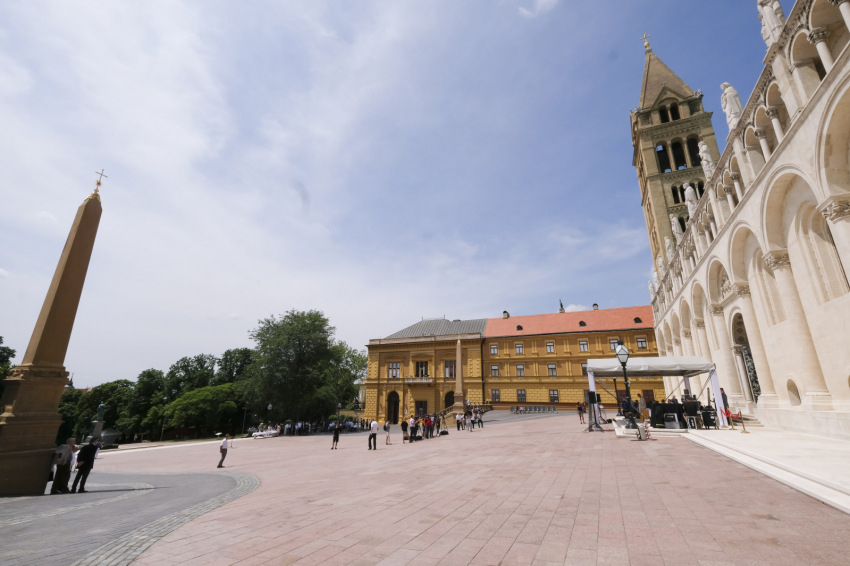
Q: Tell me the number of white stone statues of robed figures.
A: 9